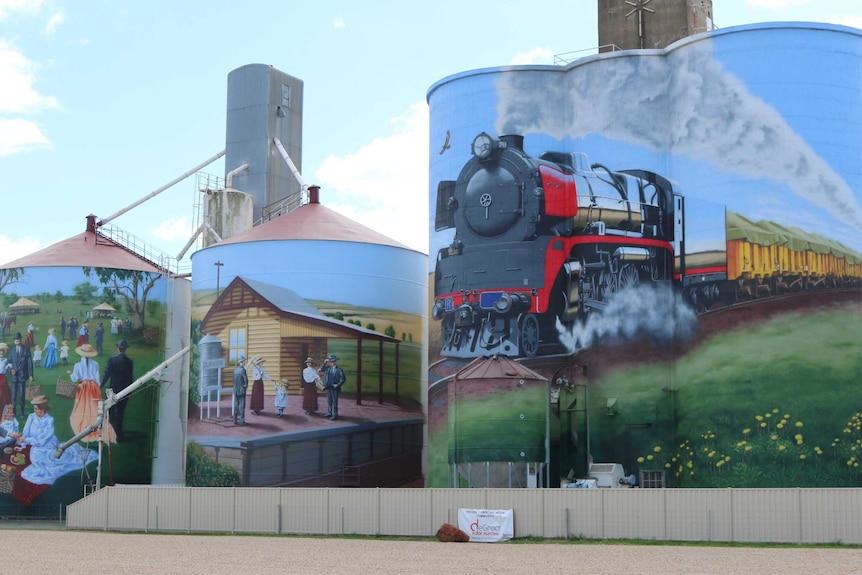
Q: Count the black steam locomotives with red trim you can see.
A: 1